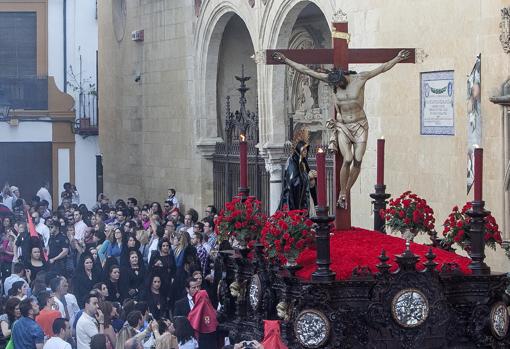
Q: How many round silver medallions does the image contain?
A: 4